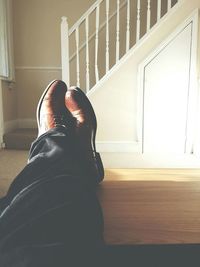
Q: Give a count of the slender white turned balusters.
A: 10